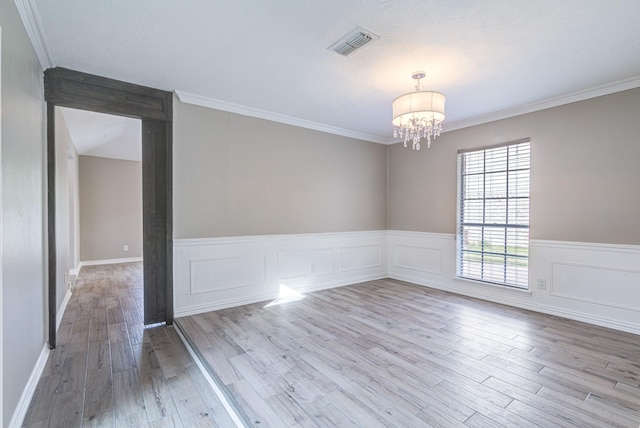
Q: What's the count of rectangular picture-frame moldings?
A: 5